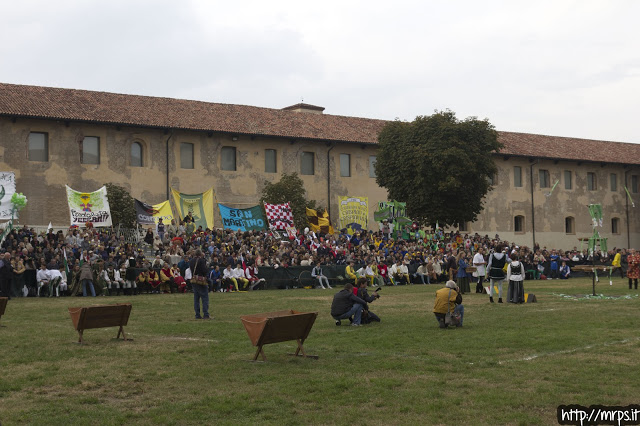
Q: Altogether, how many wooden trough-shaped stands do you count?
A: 3